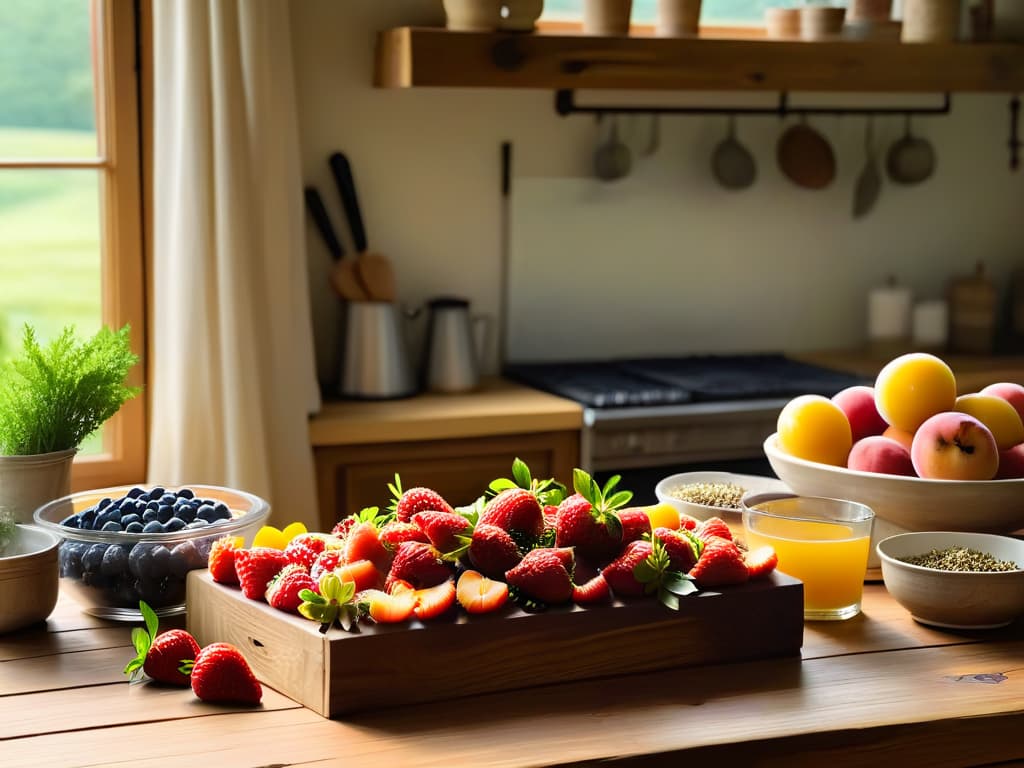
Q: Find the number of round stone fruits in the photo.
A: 9